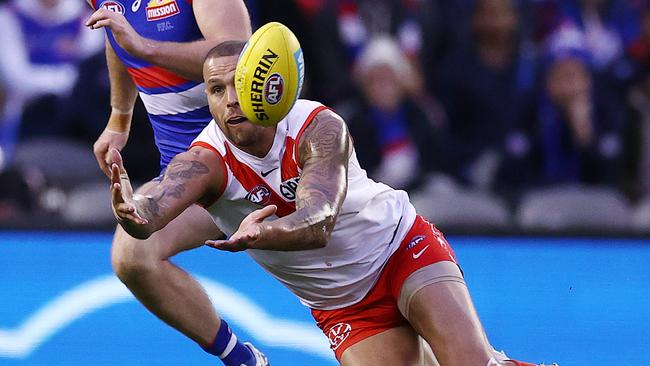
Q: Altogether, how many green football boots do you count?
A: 0